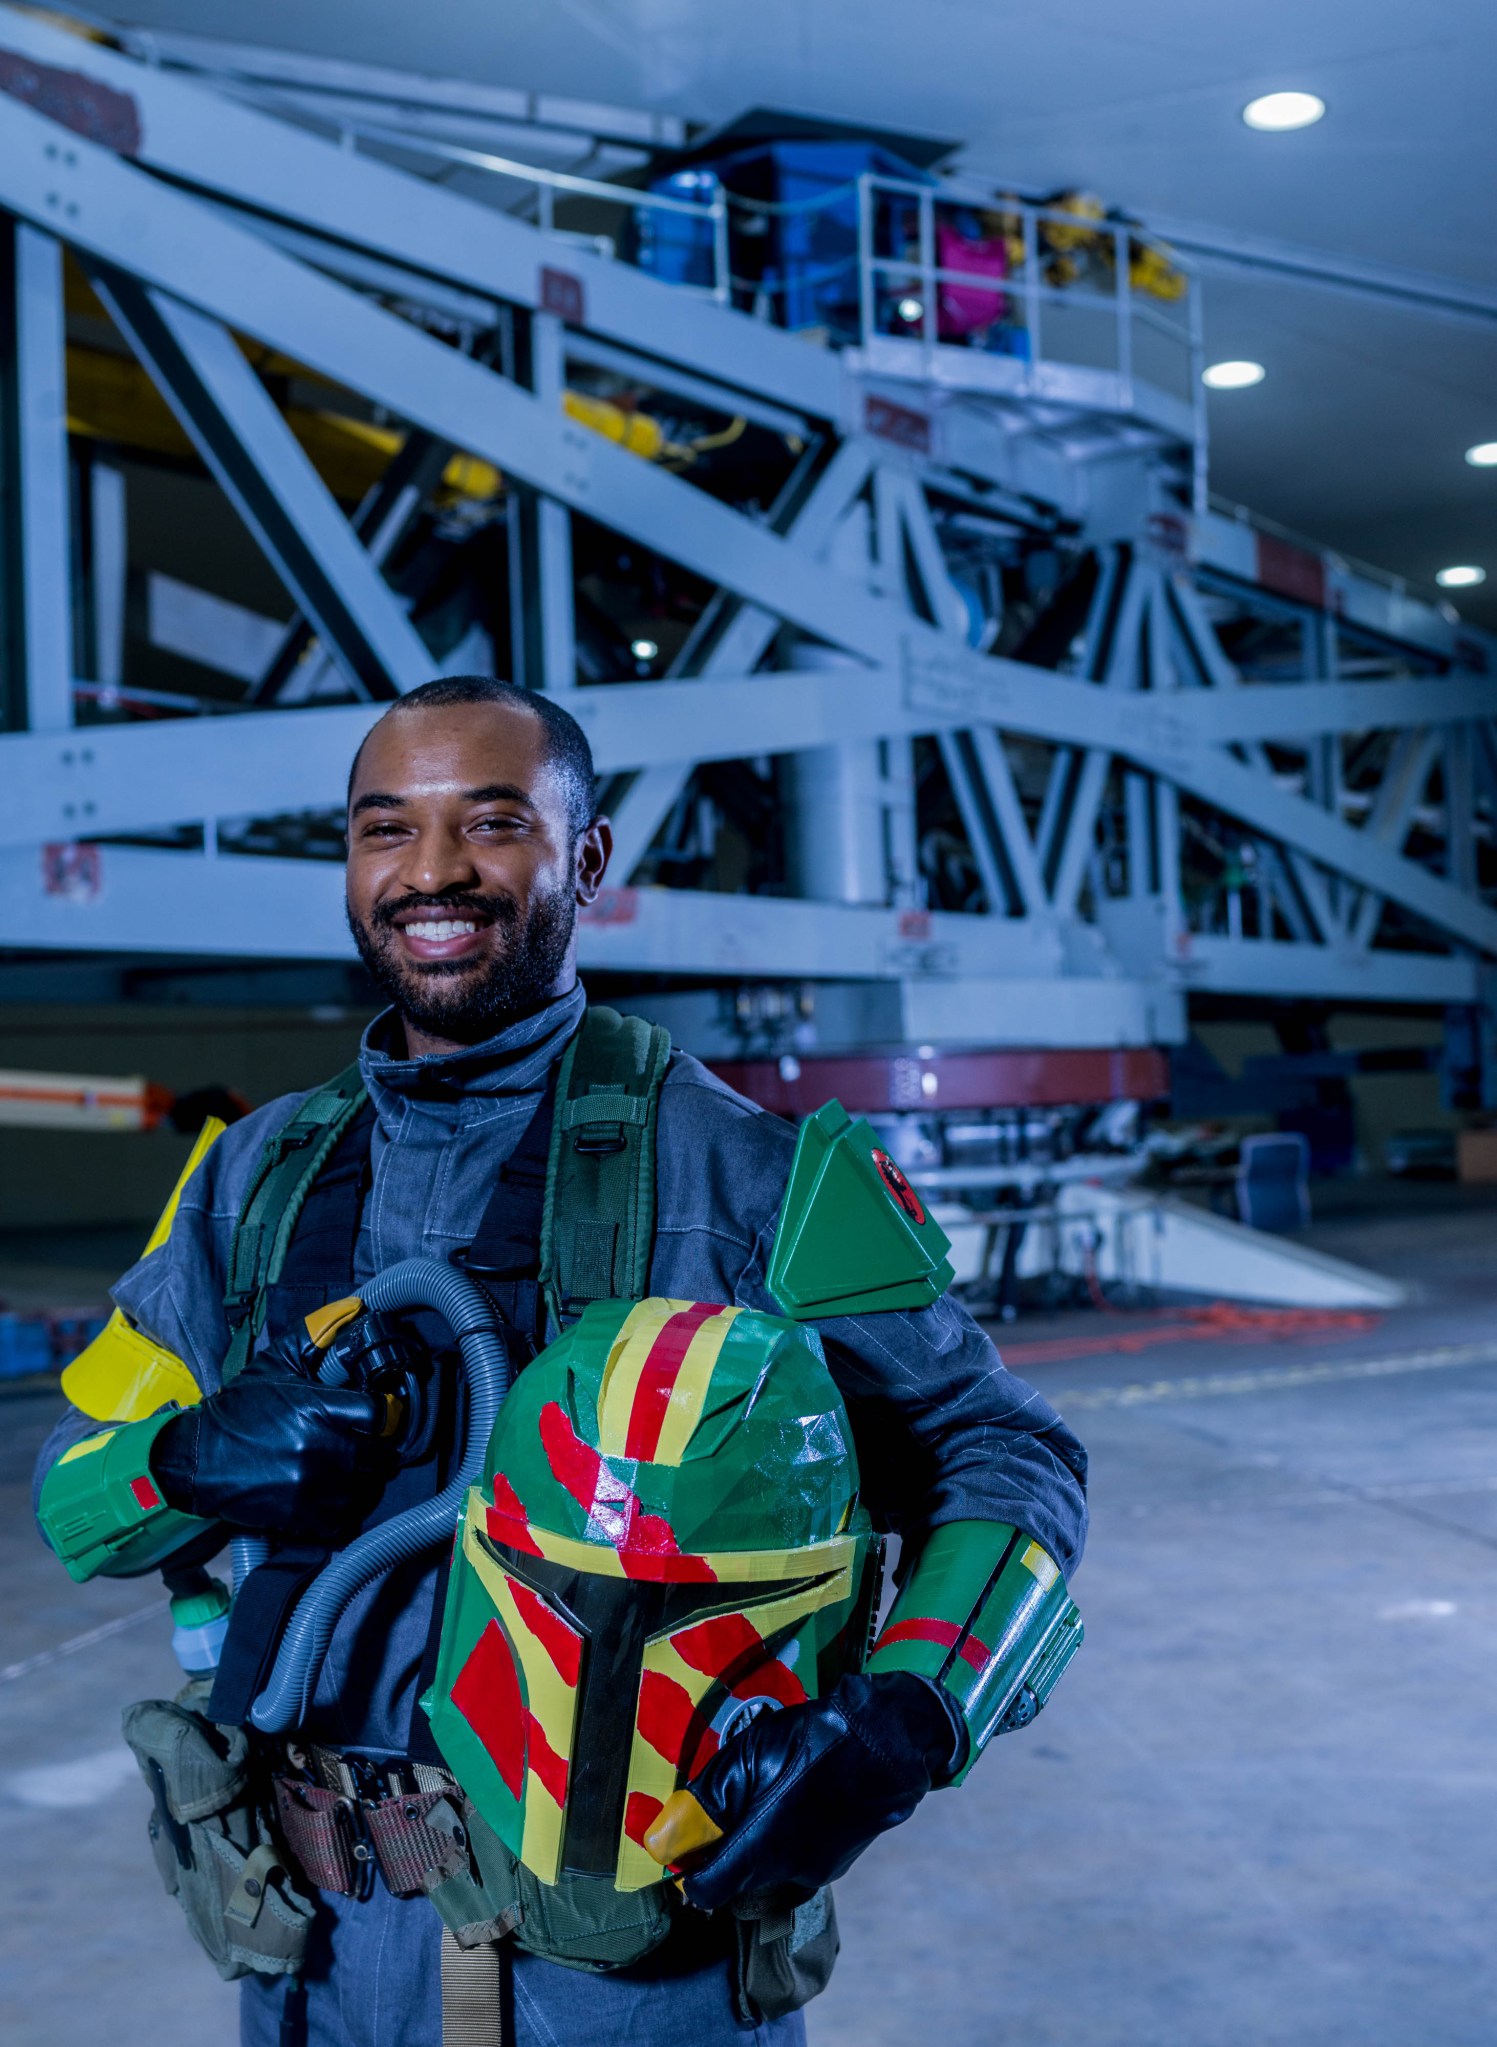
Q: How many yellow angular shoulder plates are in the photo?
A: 1